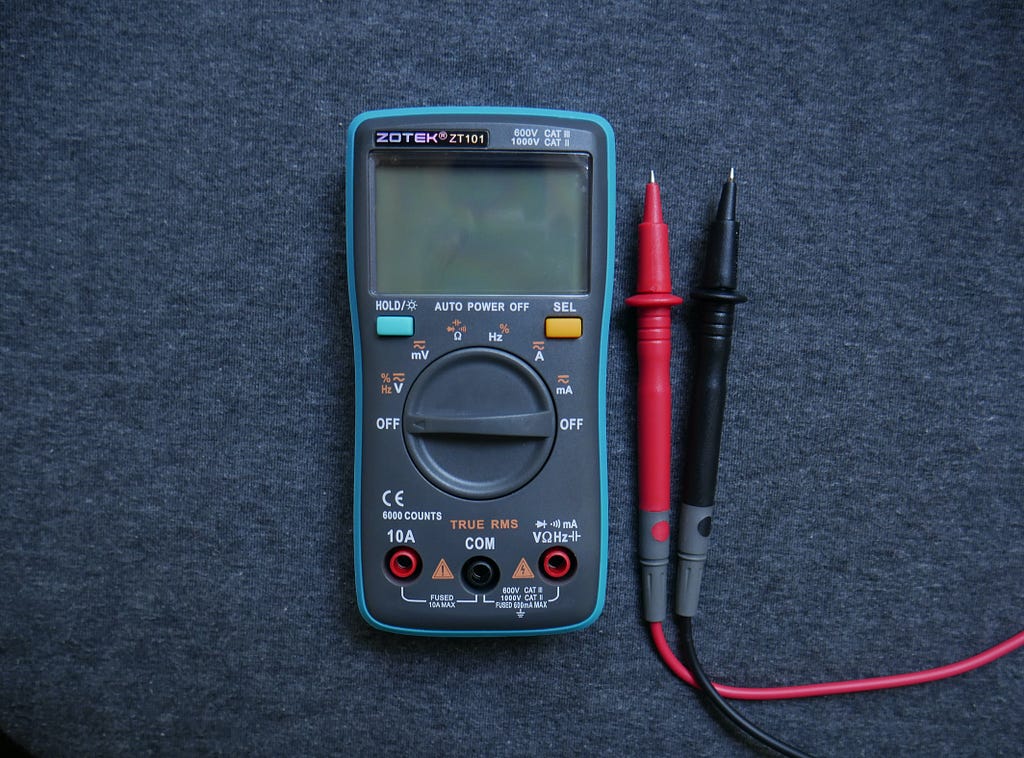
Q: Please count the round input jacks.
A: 3